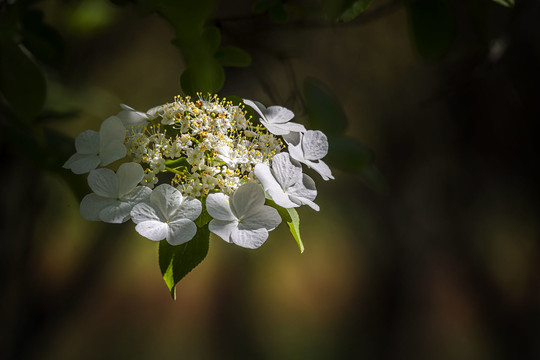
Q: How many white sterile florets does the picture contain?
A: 8